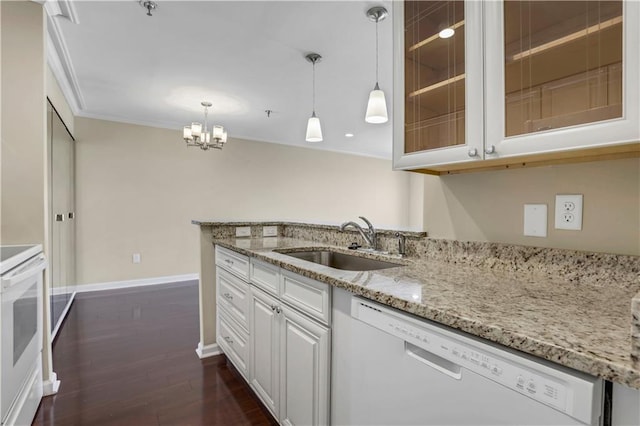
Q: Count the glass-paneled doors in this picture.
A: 2